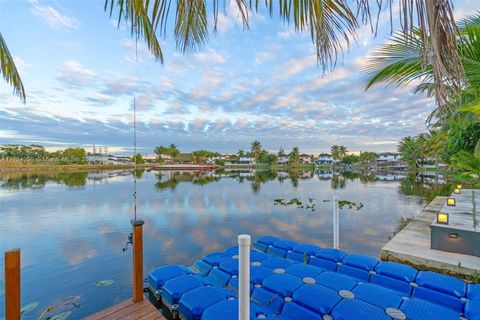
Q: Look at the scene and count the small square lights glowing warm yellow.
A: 4